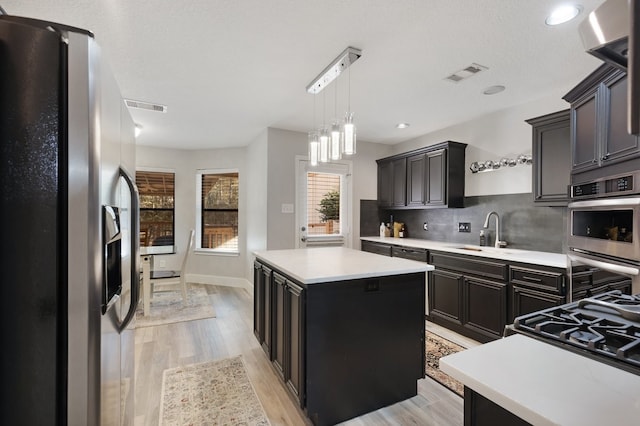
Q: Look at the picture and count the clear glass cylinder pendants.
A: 4